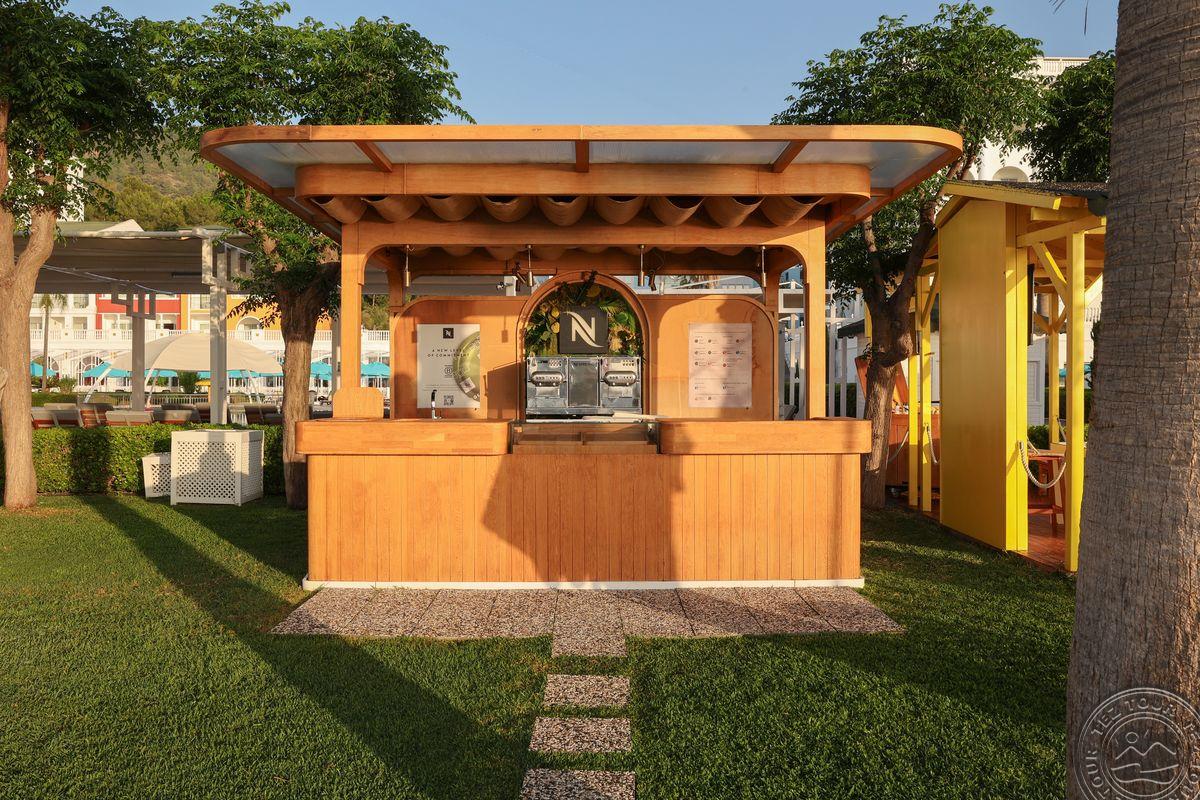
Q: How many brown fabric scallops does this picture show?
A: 9